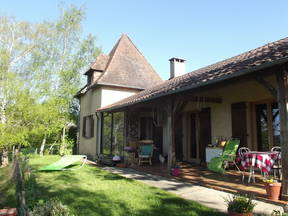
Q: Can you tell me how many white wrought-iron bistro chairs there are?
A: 2